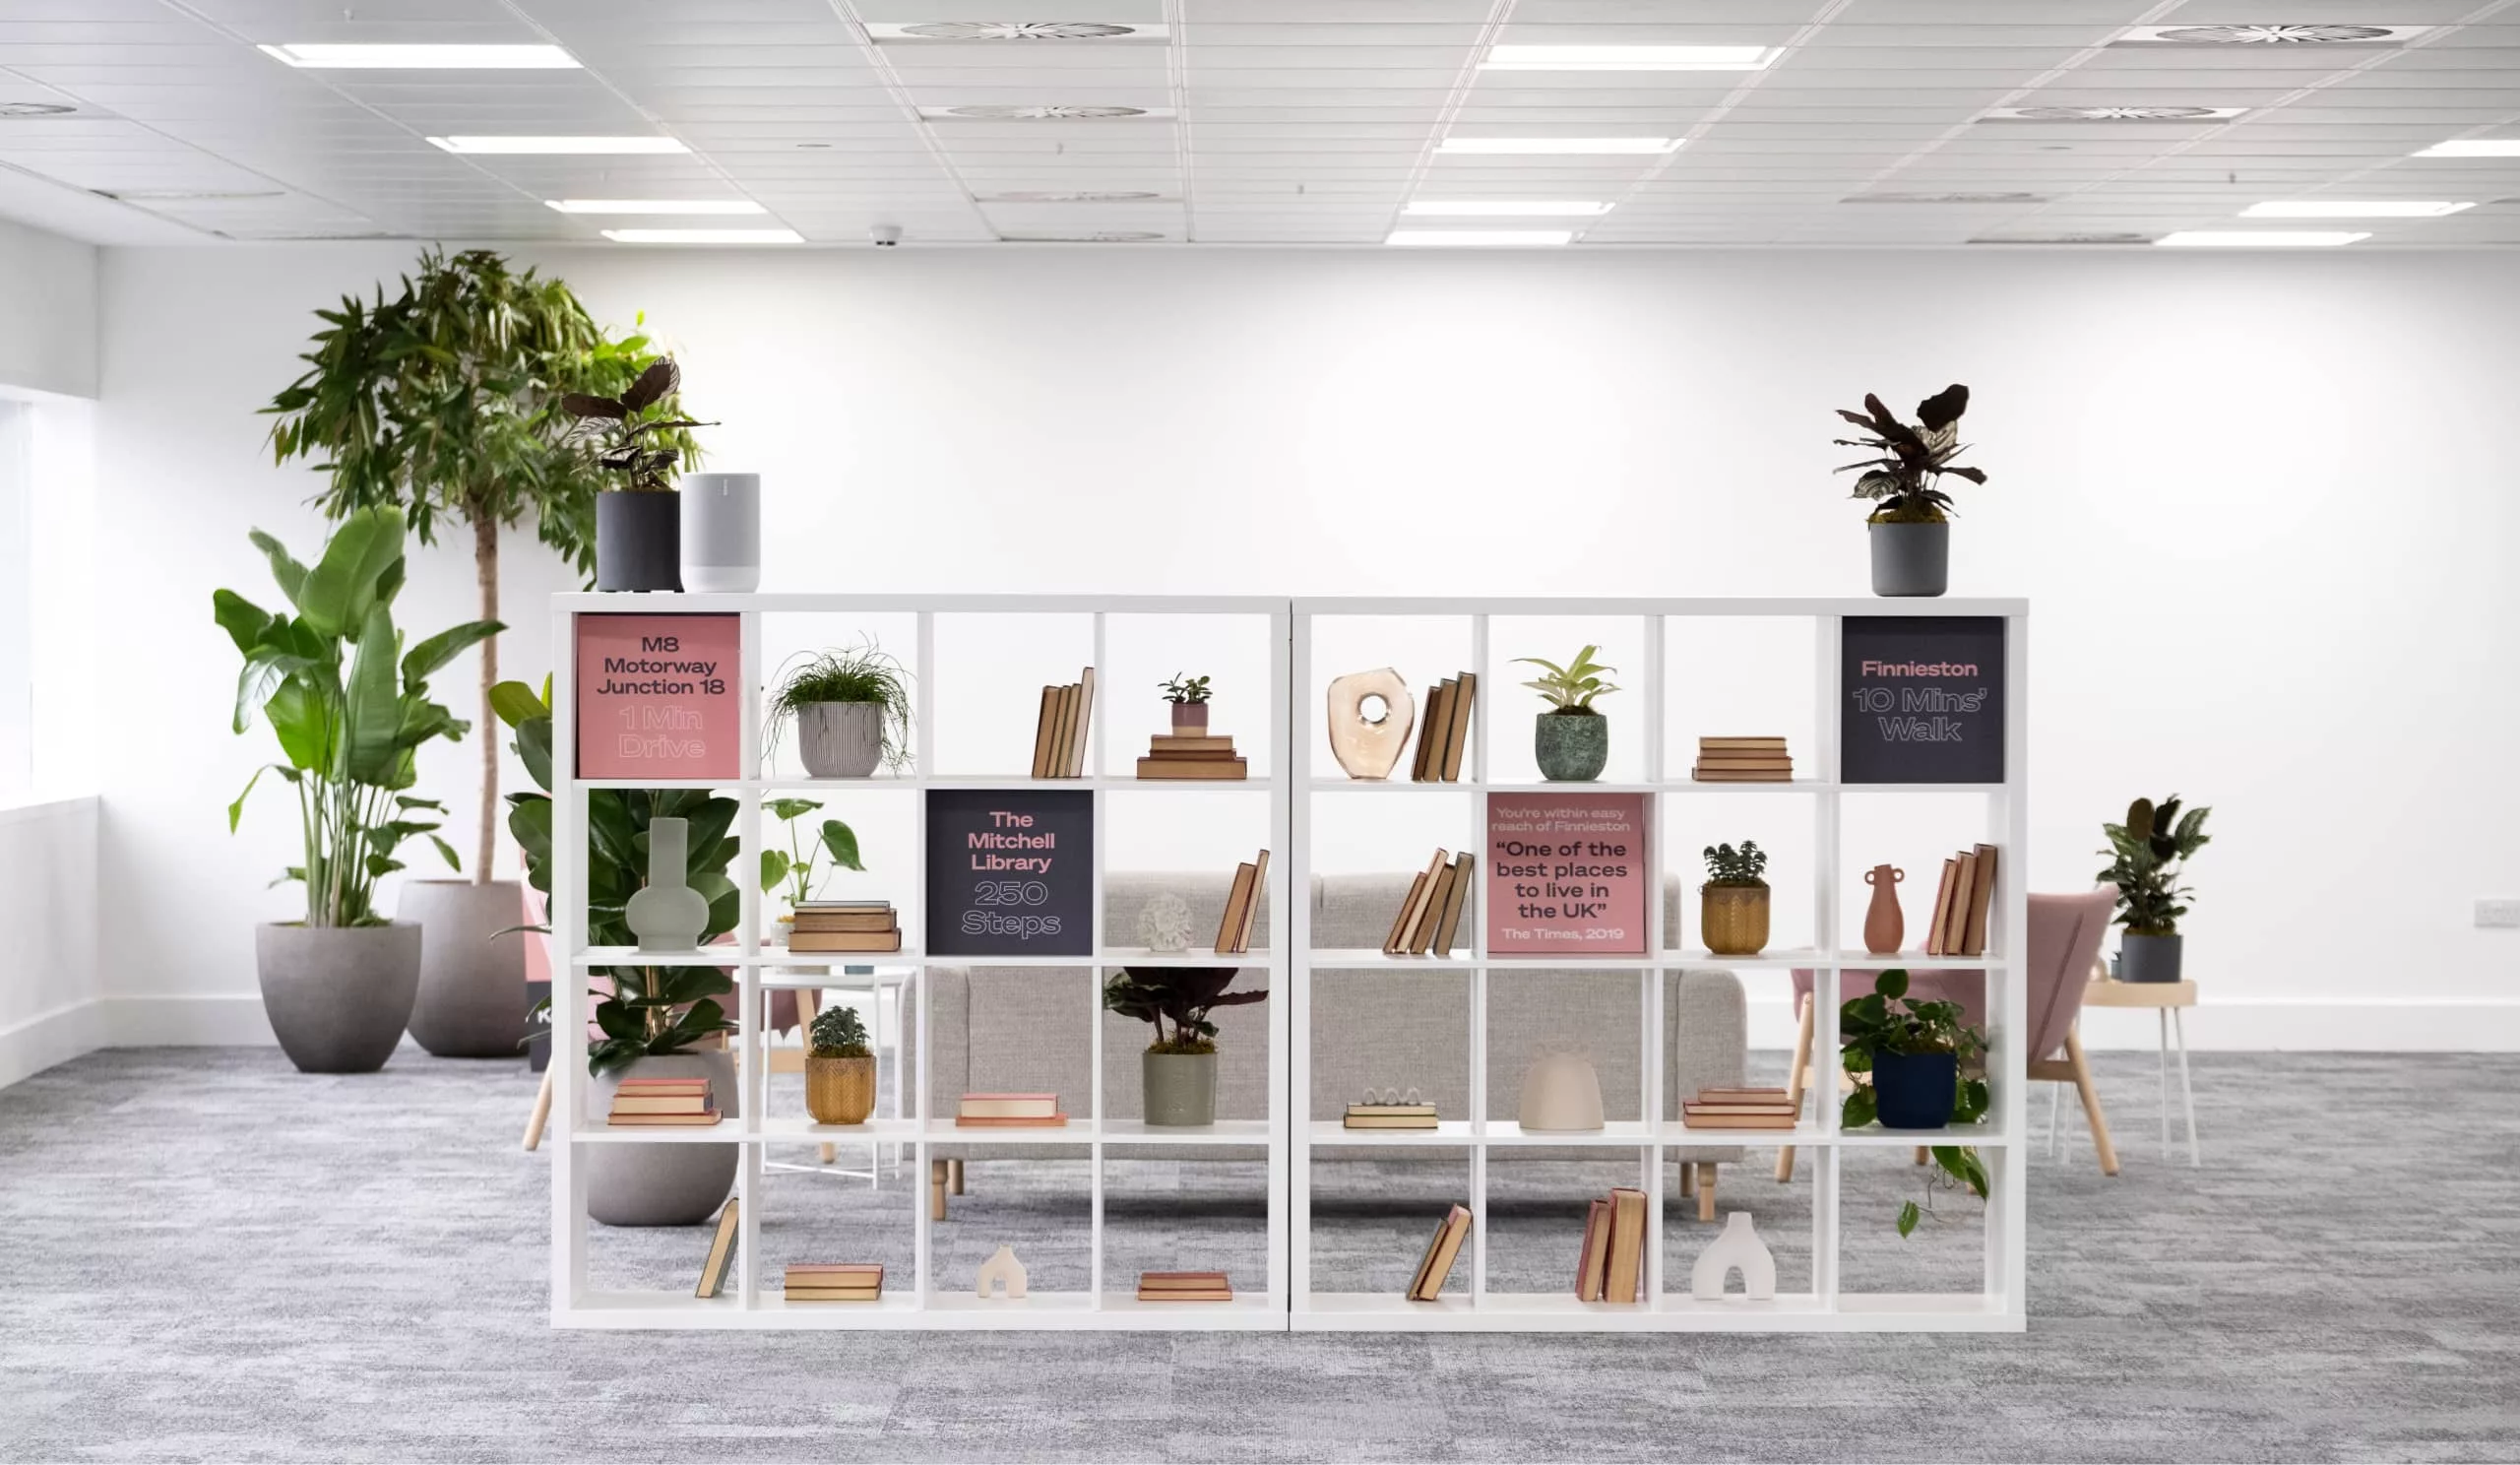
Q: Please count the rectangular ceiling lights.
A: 11